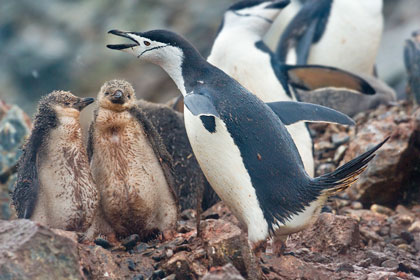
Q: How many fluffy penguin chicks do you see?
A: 2